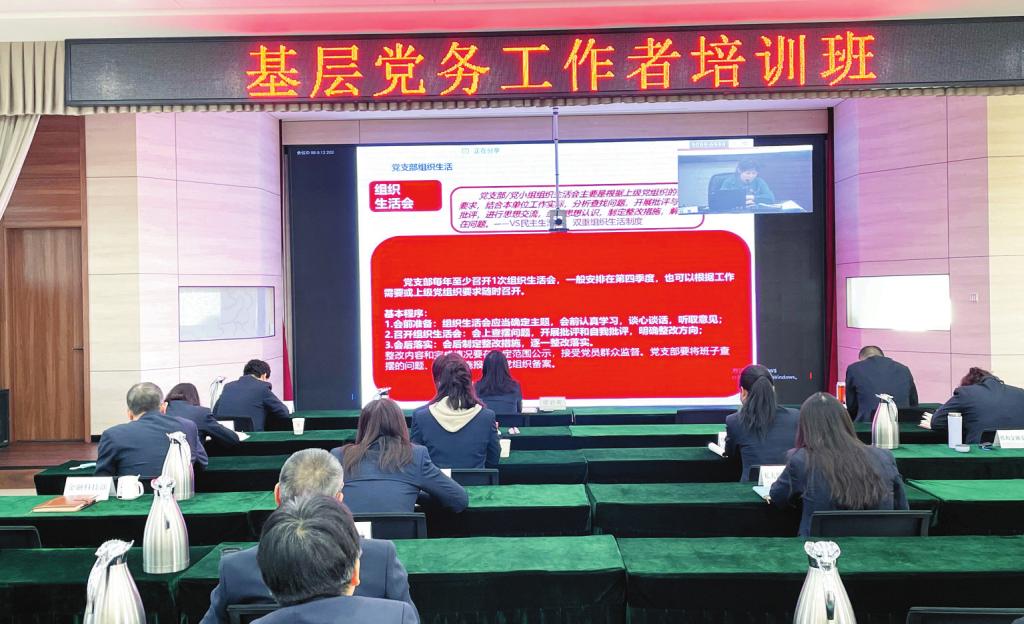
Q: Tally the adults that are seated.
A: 12